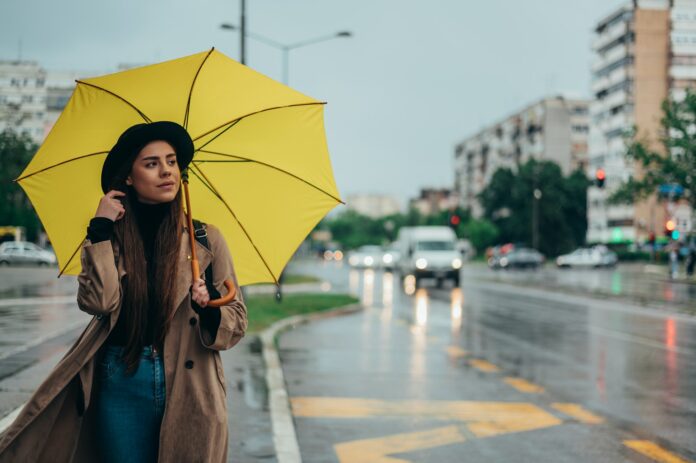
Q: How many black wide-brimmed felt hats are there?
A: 1